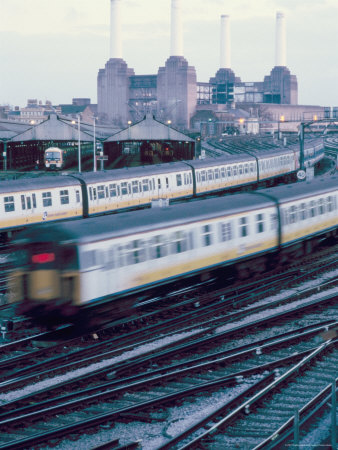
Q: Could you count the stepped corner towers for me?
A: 4